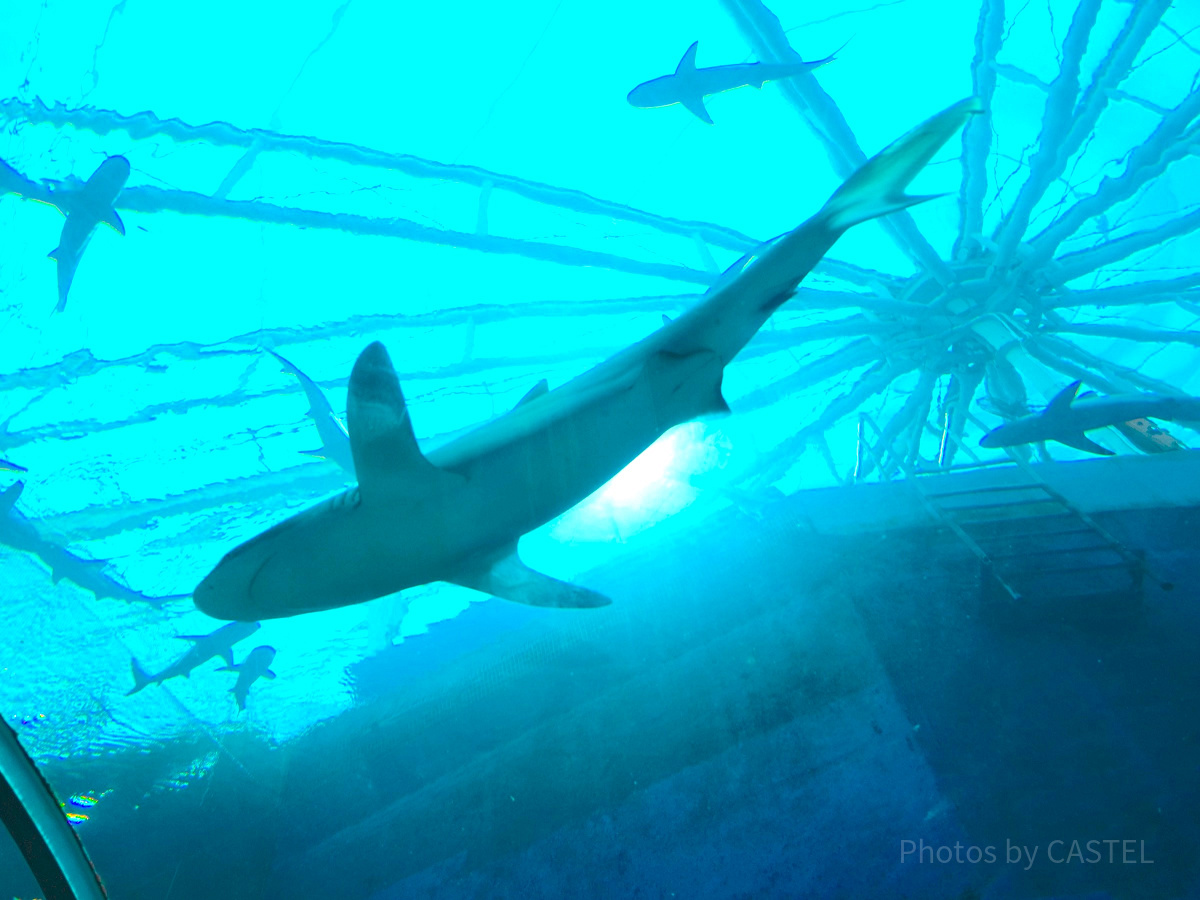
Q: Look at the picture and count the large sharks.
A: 1